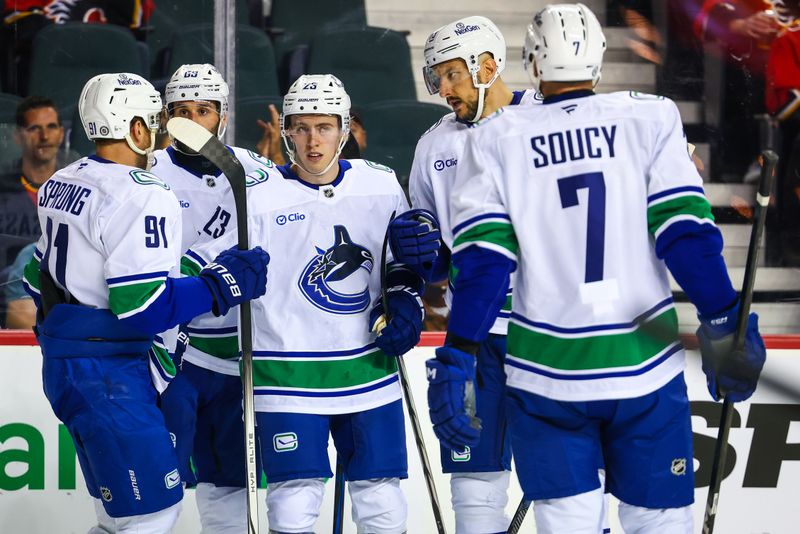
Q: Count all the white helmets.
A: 5